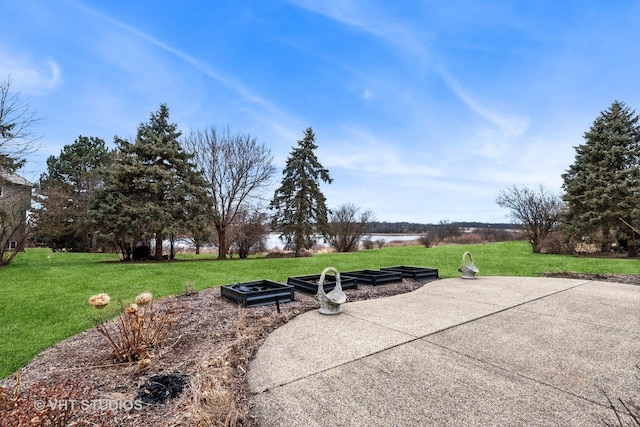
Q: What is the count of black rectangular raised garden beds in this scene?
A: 4